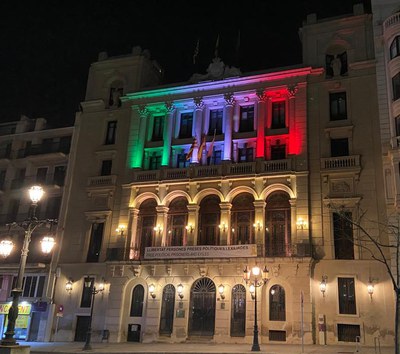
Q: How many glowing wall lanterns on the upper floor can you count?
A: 6